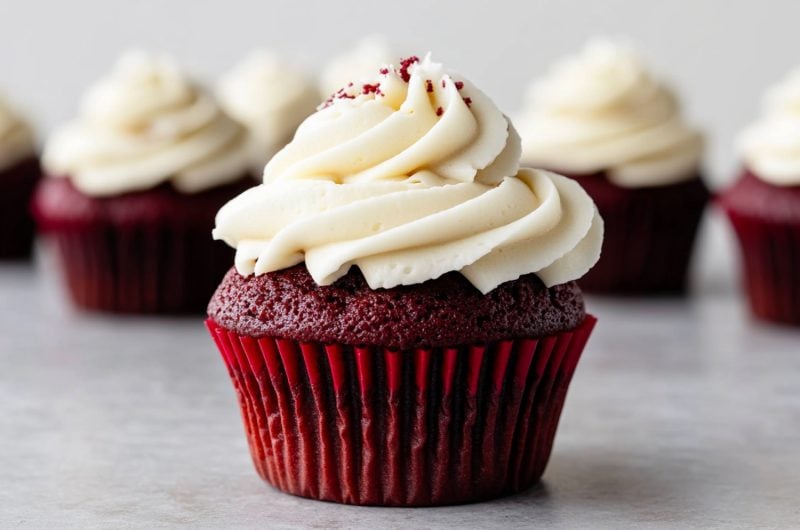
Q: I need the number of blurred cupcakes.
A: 6